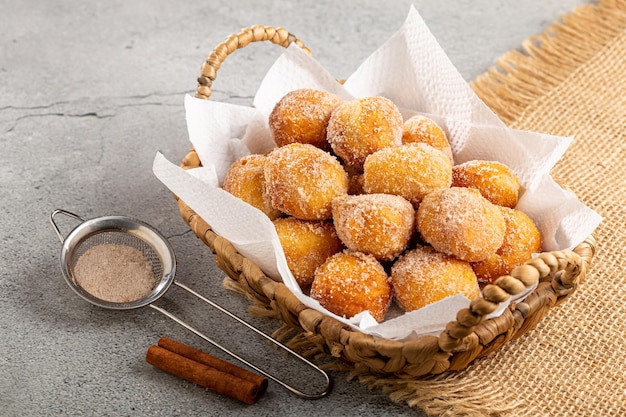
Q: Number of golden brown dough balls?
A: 13